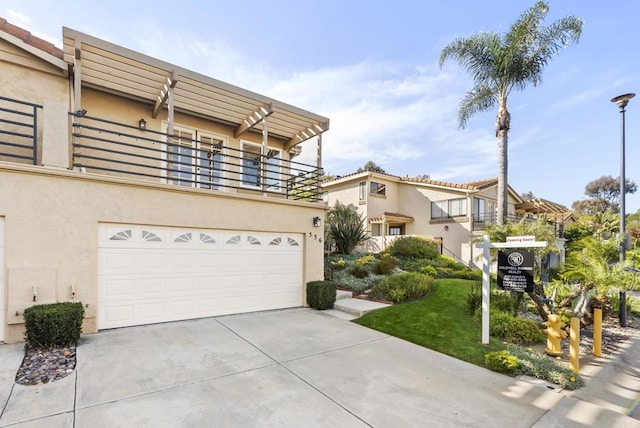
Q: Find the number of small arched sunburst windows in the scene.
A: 8